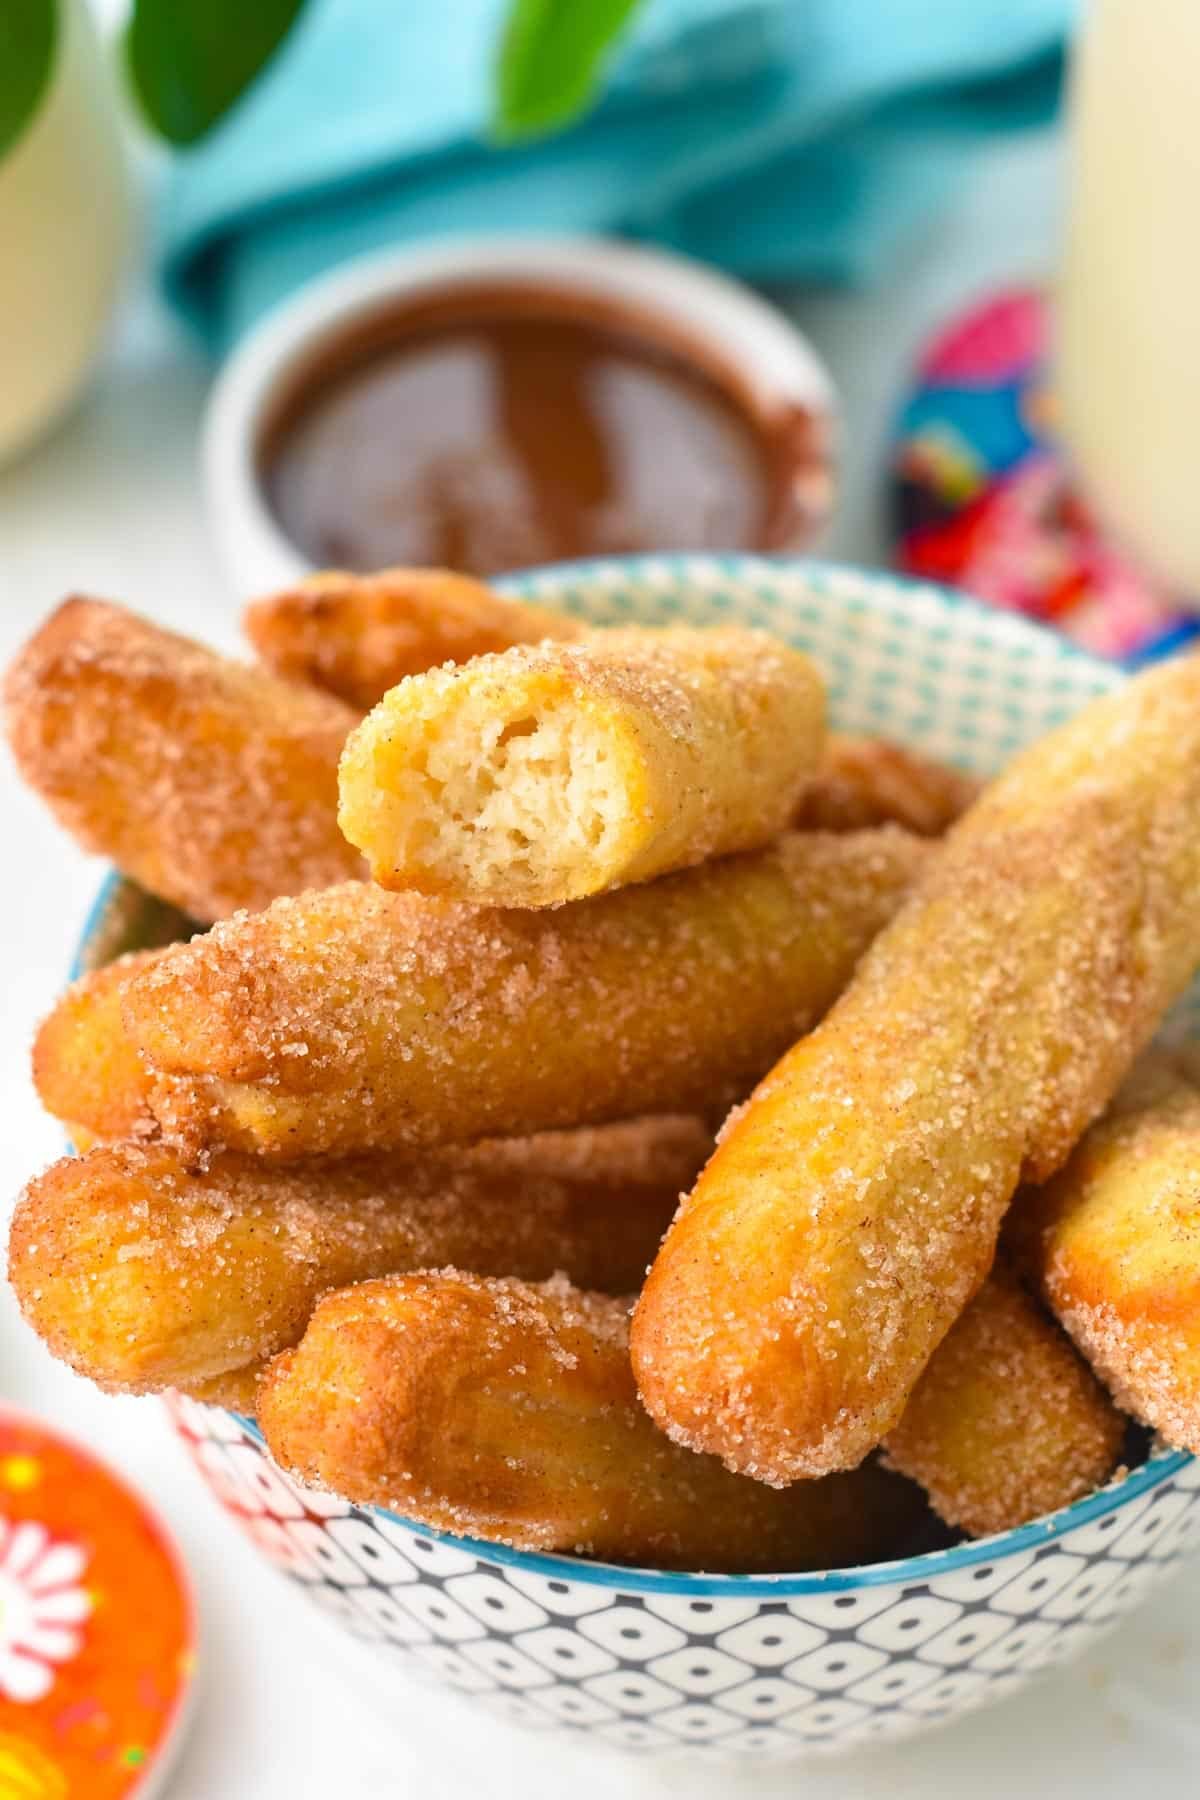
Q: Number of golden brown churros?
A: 11